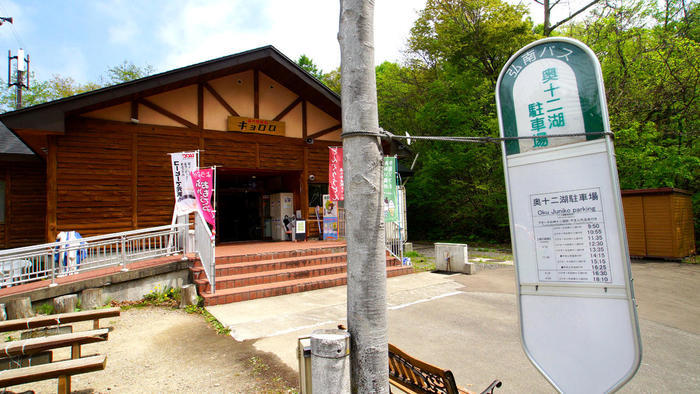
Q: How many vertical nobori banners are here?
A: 4